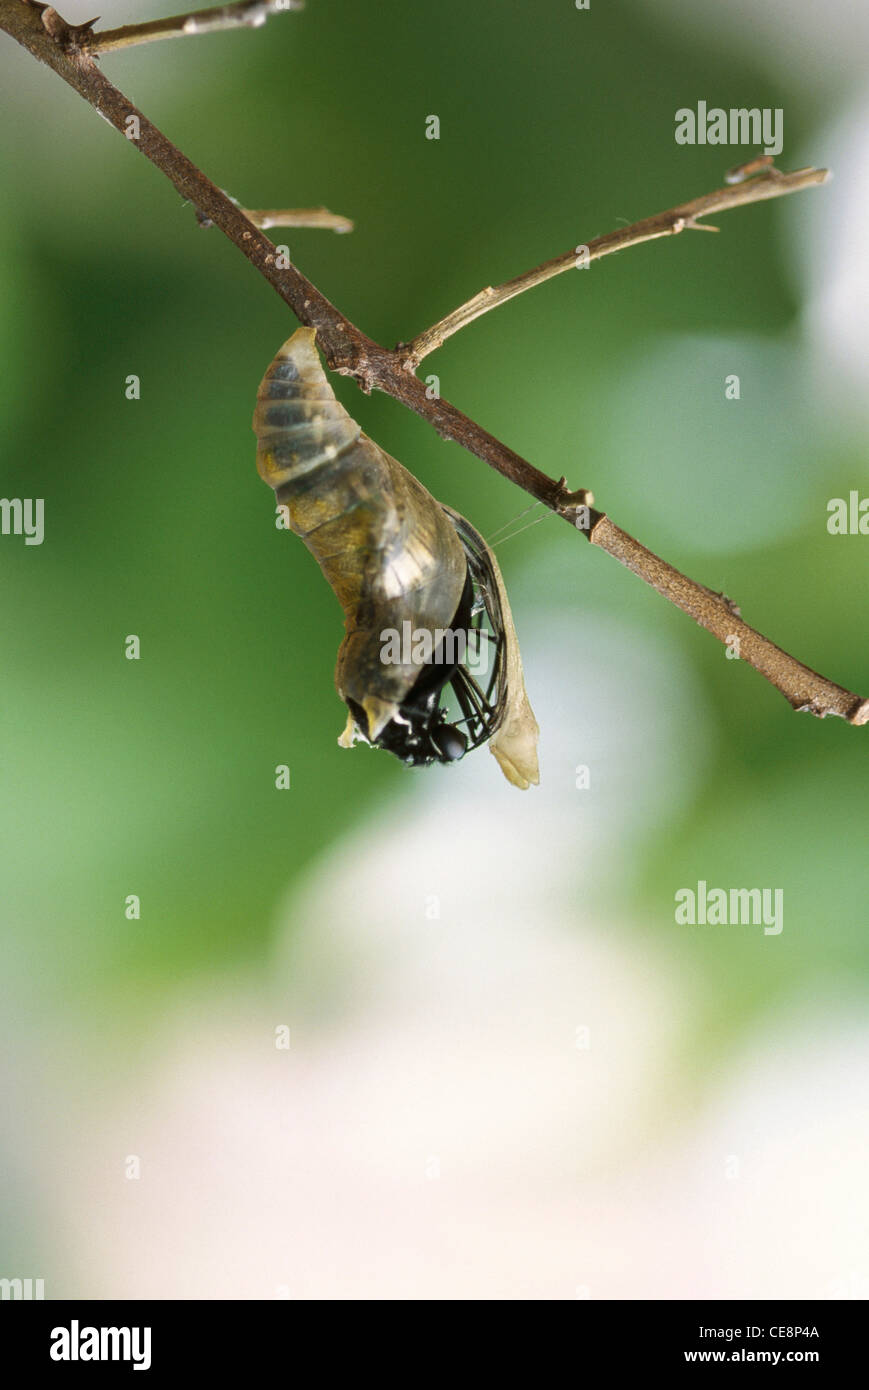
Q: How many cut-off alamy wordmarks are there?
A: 4